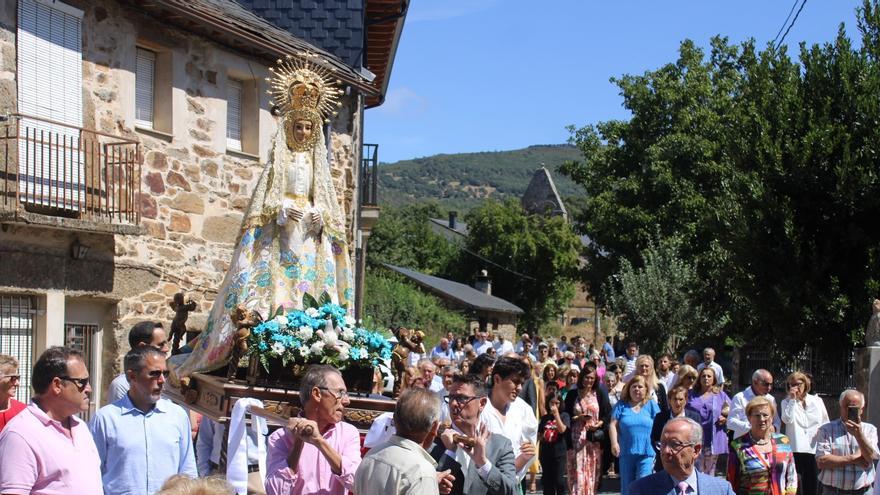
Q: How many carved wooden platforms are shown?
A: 1